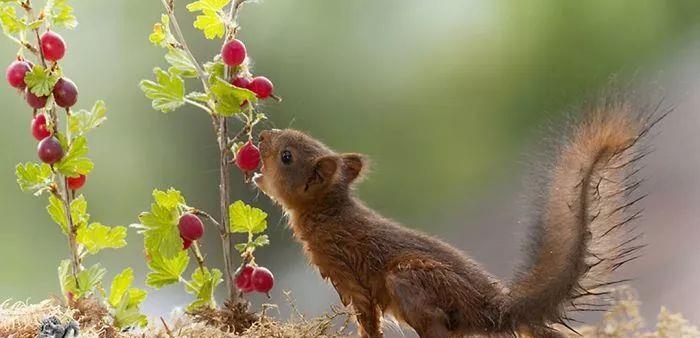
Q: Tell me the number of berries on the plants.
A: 15